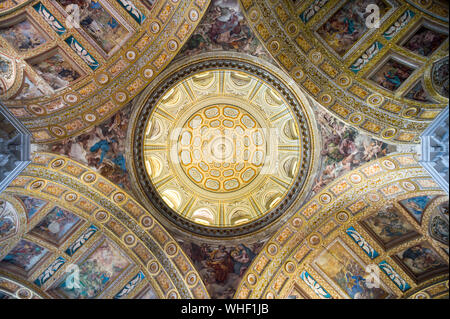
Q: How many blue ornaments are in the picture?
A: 12